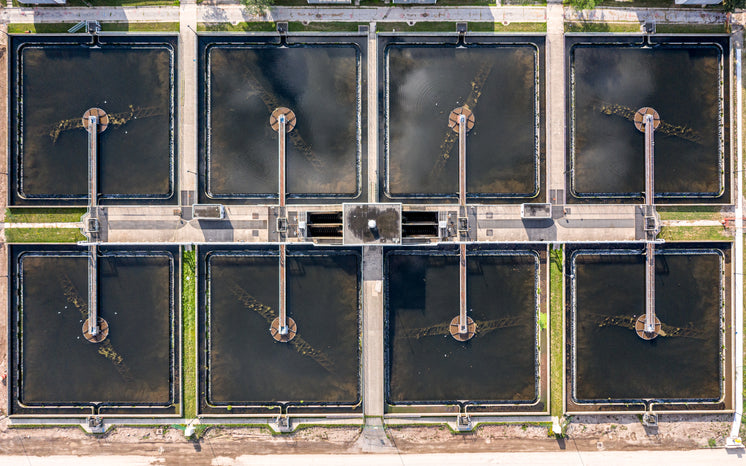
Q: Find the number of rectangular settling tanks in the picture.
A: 8